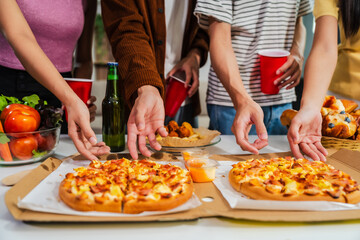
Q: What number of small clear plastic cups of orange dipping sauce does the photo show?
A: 2